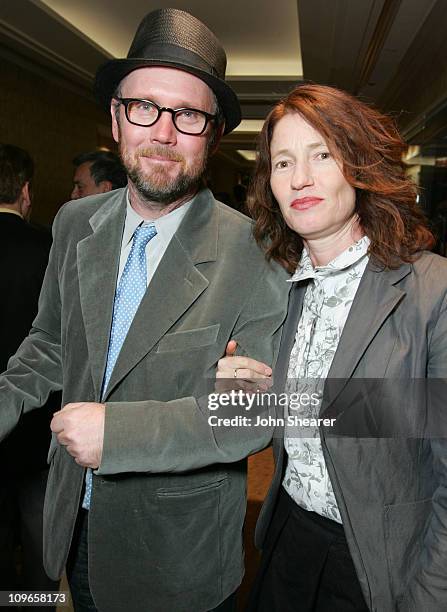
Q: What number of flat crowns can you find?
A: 1